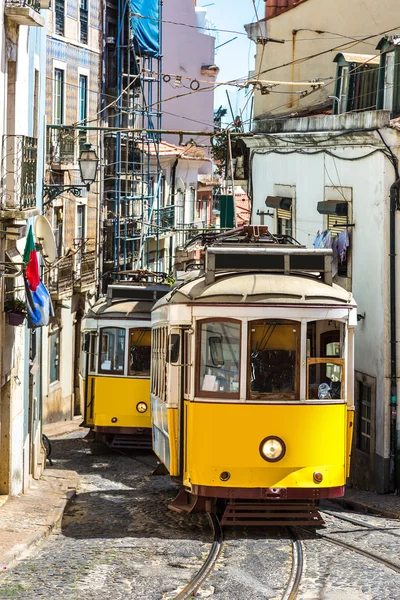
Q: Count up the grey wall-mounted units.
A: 2